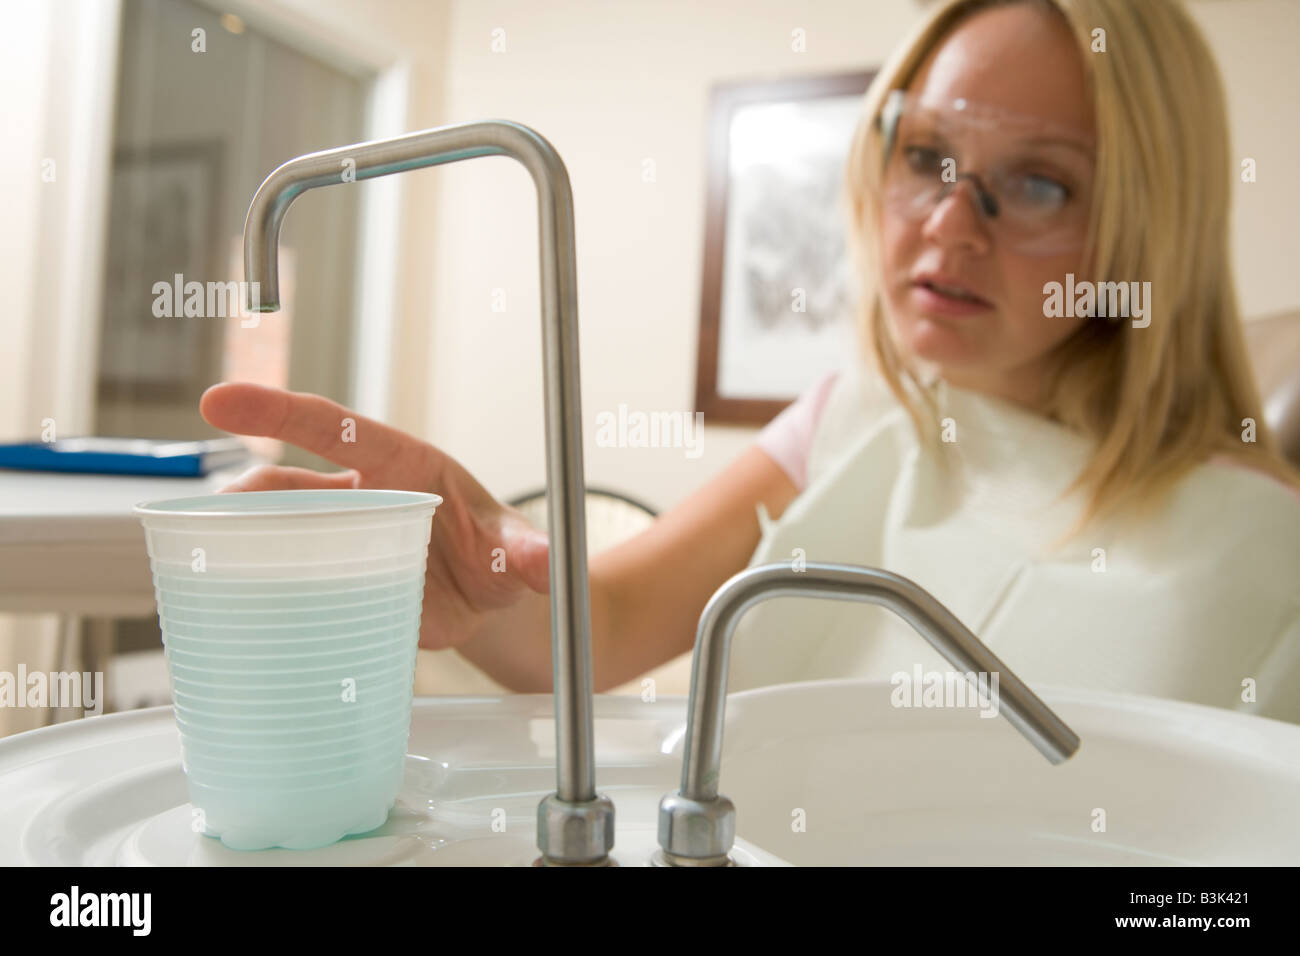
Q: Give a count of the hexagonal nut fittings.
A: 2